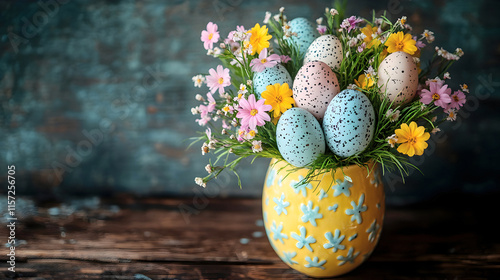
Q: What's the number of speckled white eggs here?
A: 2